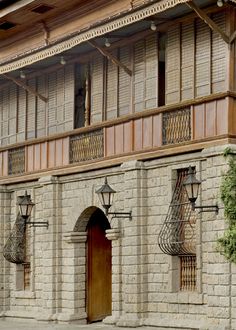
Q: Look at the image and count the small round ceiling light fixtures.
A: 5